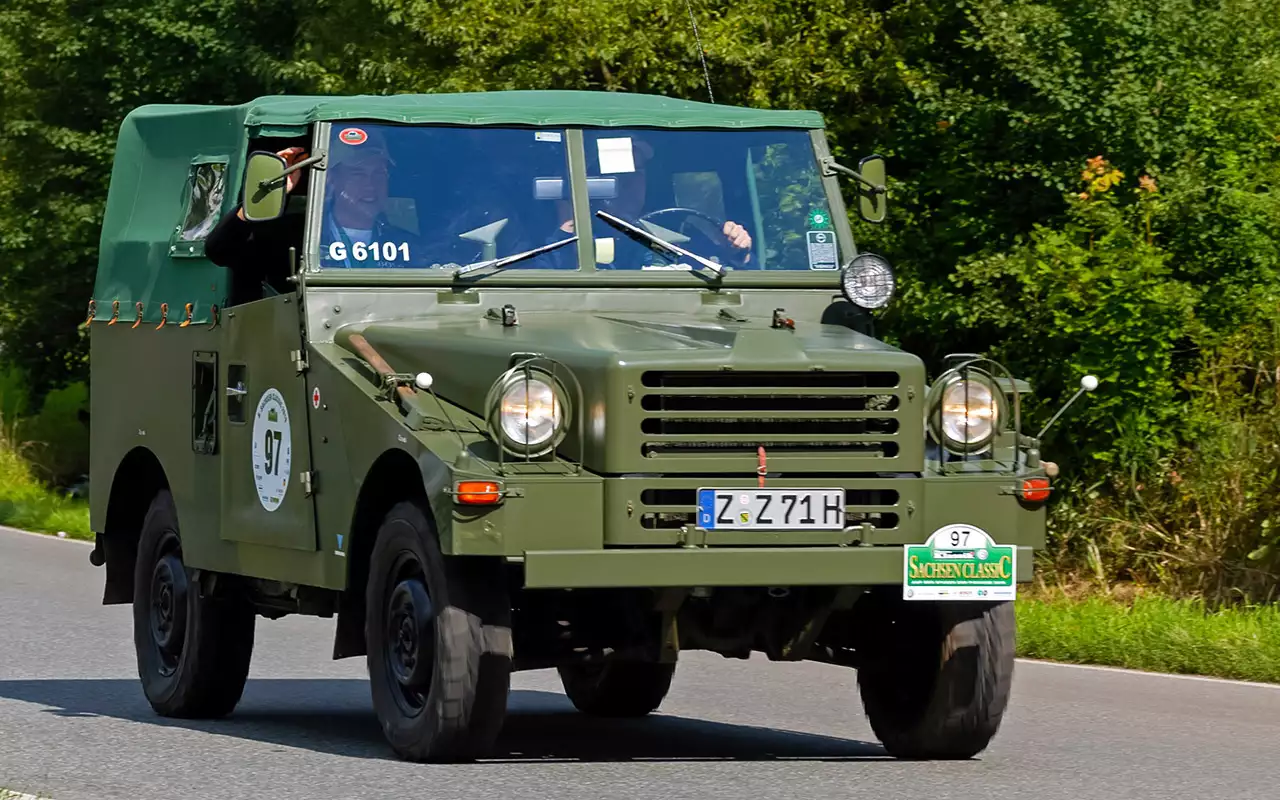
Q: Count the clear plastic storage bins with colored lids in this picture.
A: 0